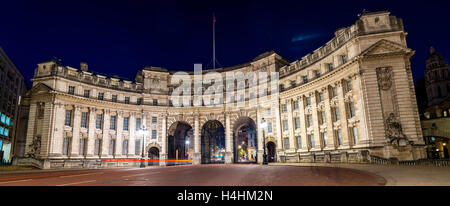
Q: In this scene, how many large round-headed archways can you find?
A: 3